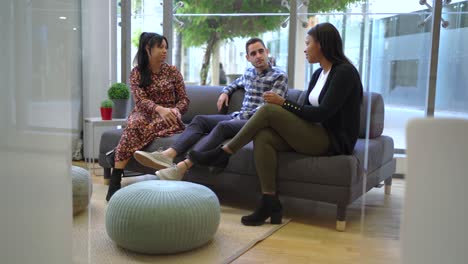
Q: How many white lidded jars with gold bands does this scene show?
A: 0